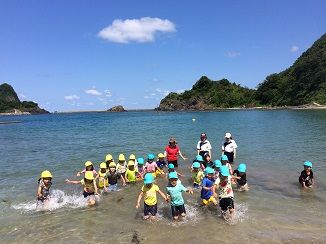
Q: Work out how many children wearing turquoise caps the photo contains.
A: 13